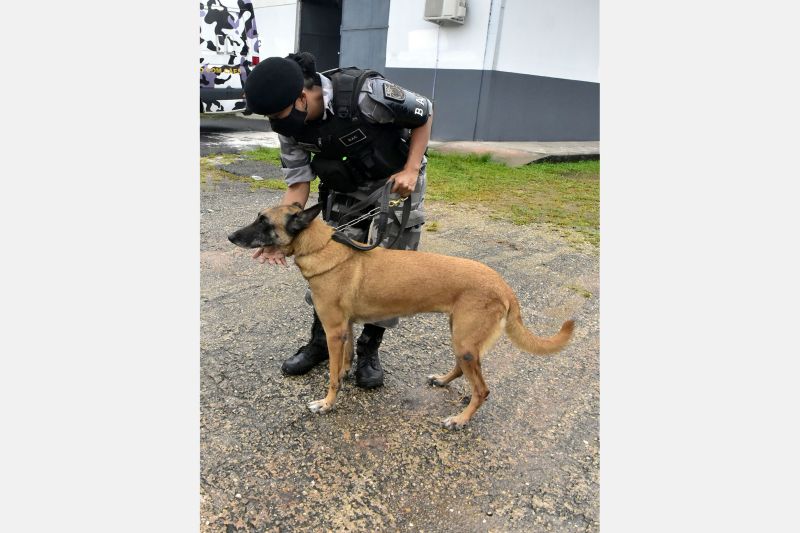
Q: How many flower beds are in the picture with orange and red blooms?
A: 0